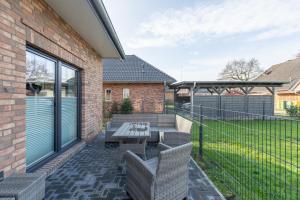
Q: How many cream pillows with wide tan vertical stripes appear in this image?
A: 0